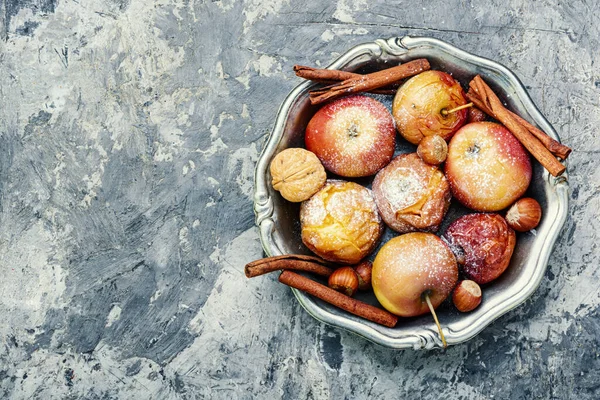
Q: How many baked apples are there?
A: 7